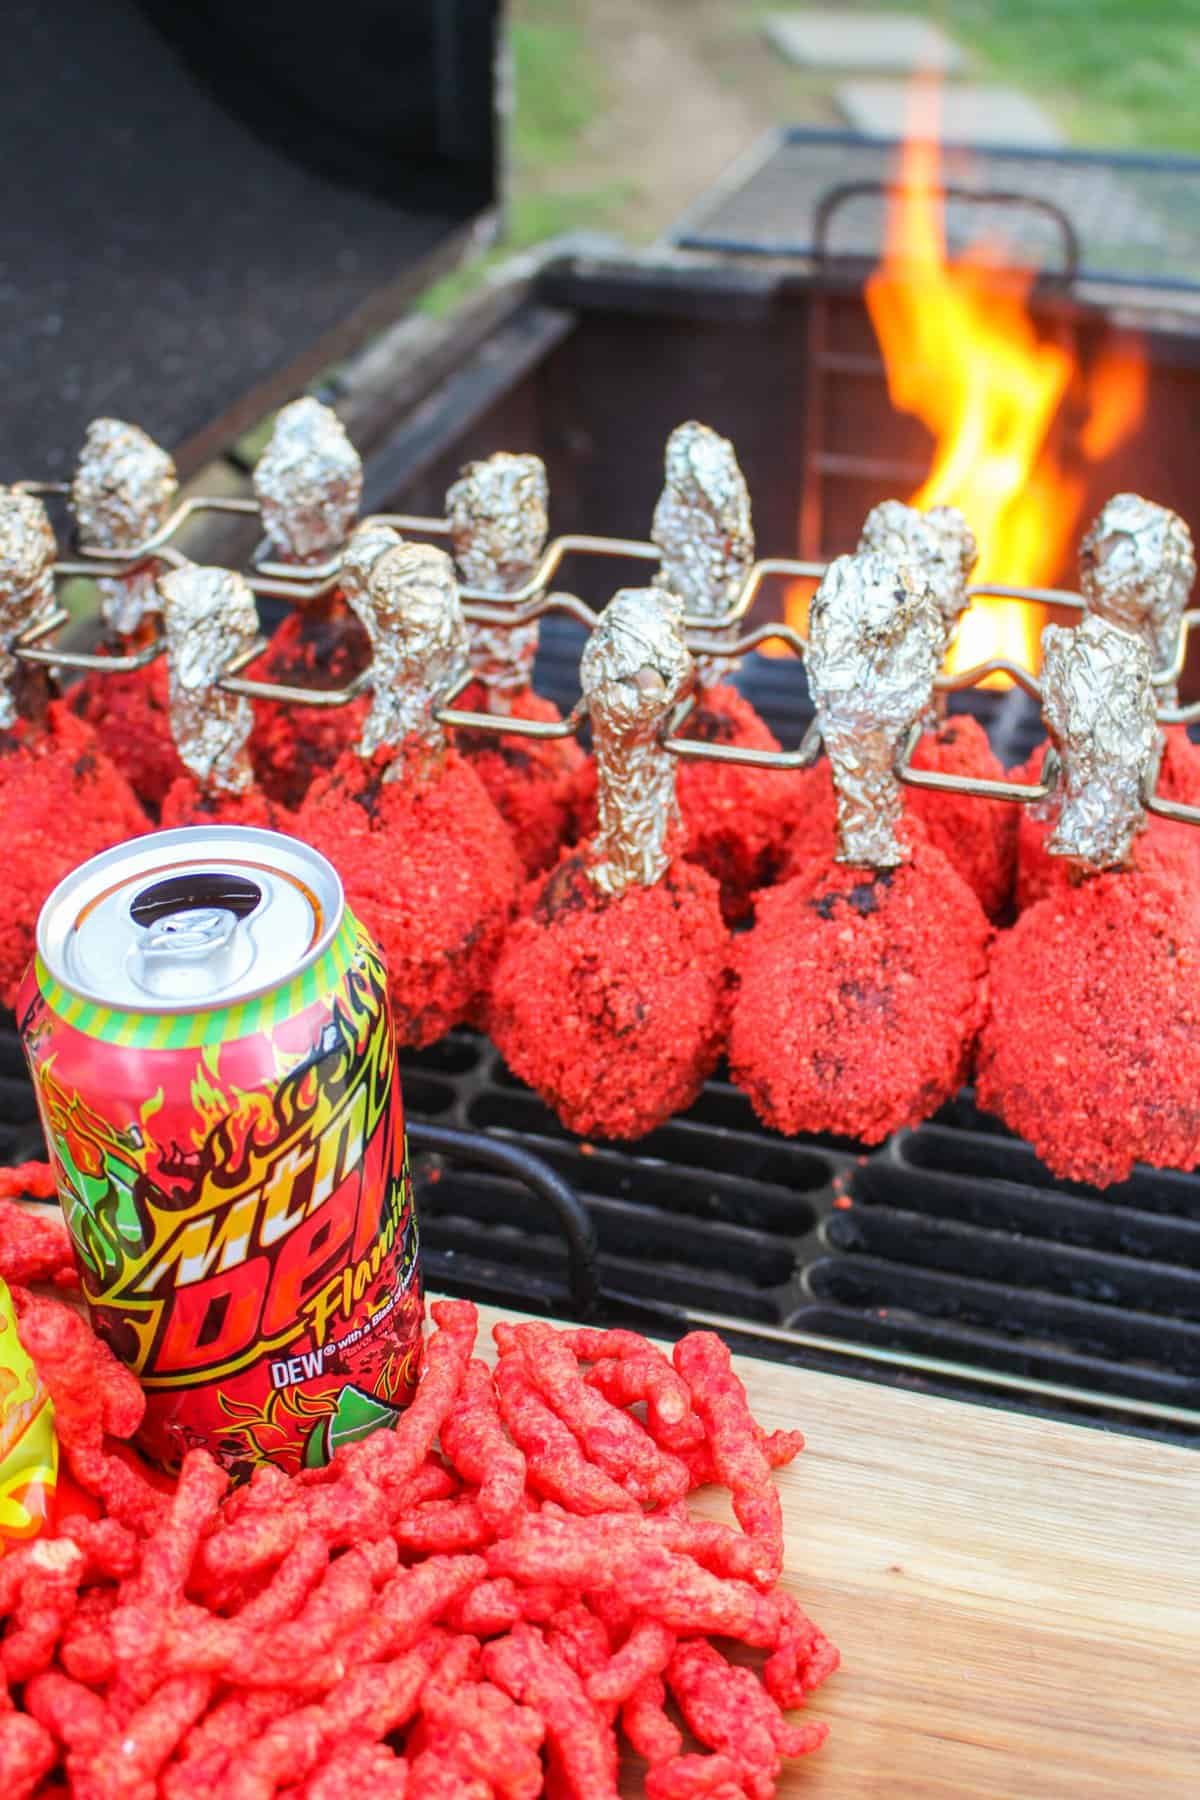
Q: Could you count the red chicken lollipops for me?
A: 12